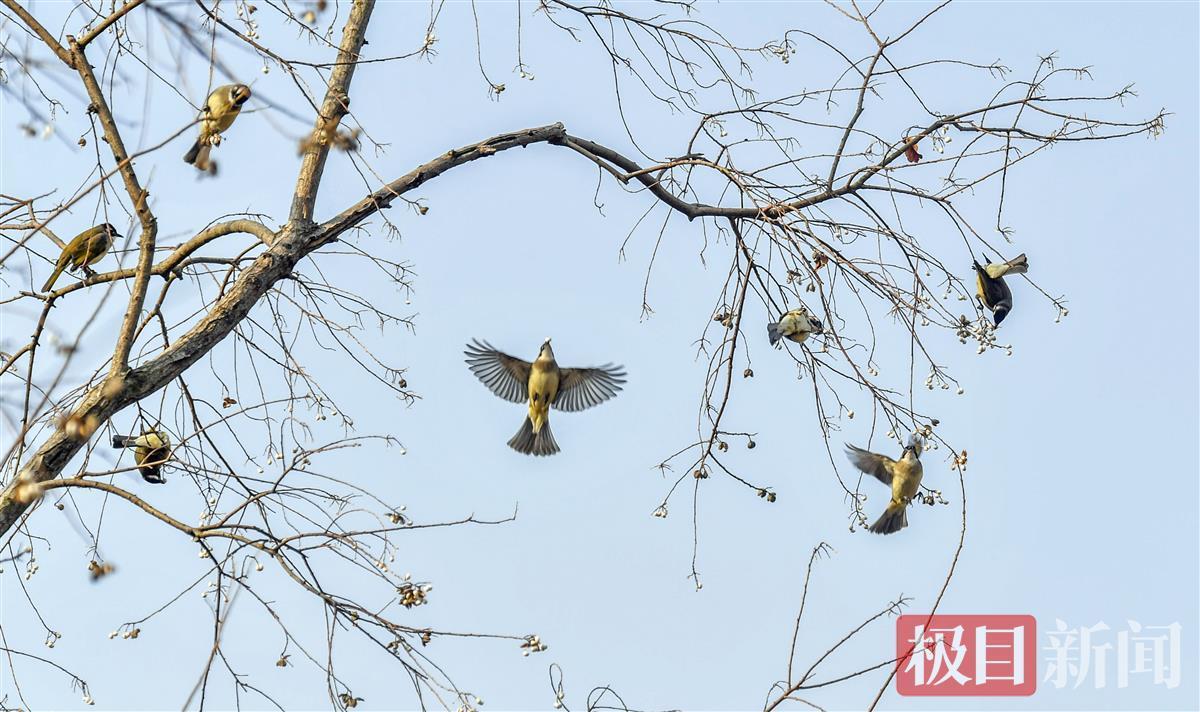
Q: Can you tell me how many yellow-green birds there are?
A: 7